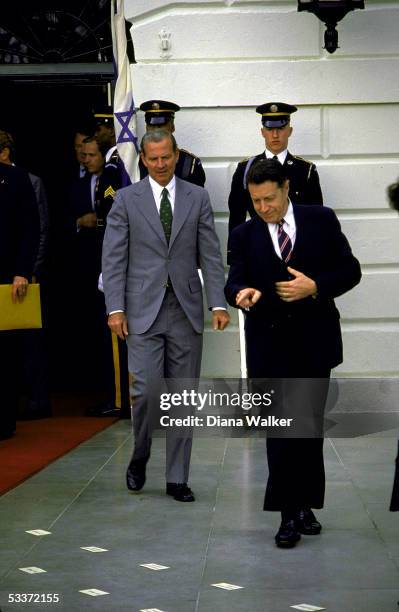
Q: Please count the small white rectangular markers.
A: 8